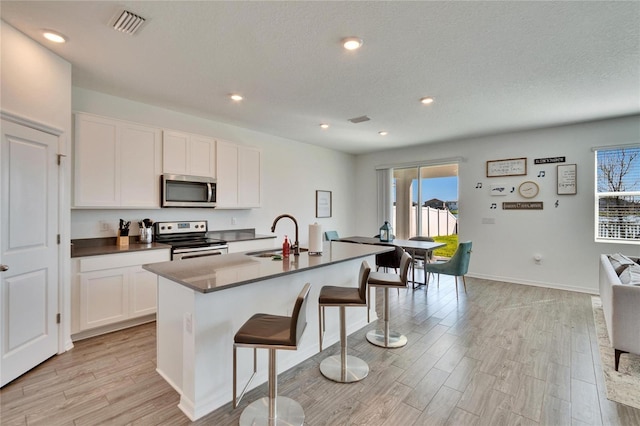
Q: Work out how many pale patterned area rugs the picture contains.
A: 1